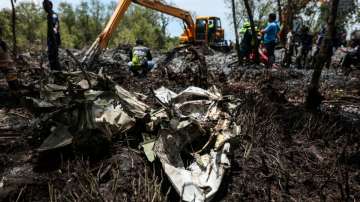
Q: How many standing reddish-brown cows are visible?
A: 0